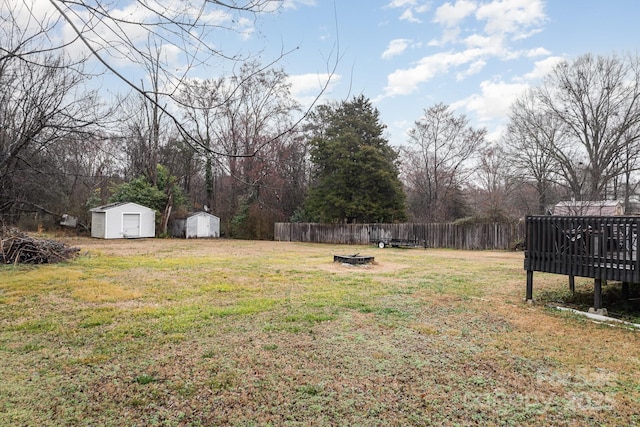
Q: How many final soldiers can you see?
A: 0